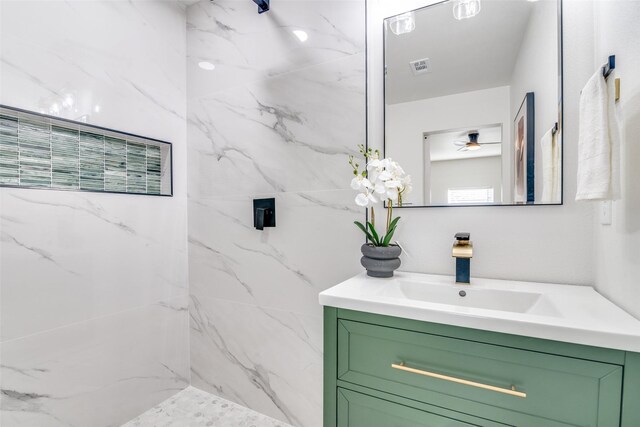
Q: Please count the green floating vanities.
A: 1